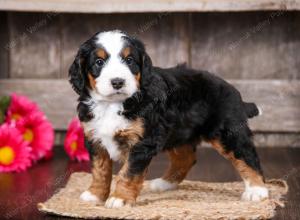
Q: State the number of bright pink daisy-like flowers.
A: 4